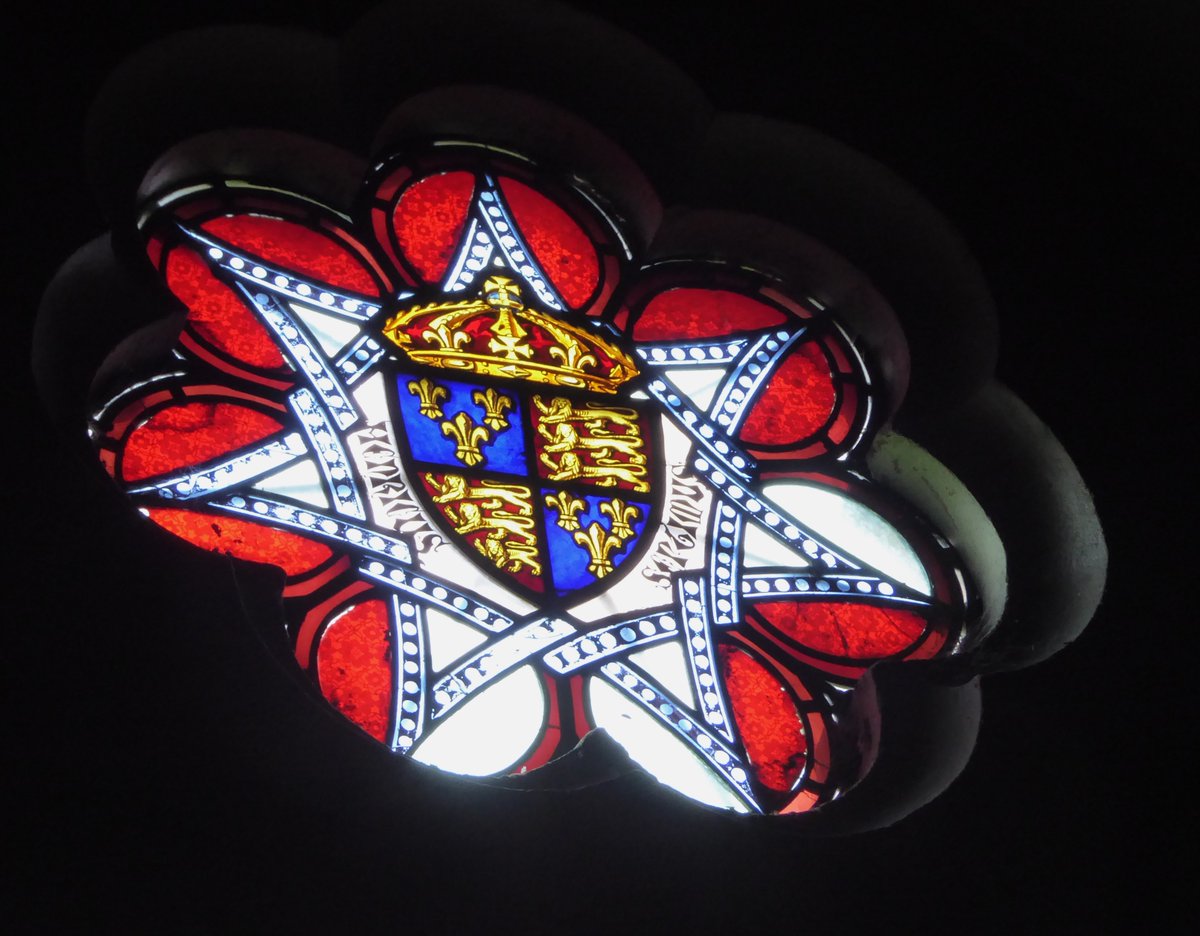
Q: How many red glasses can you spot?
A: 11